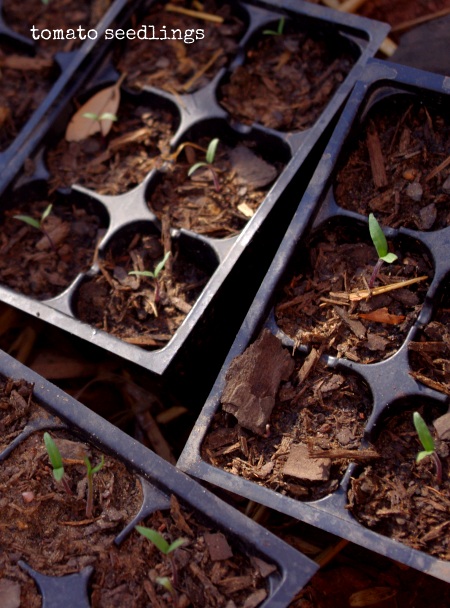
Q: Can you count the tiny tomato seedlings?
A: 11